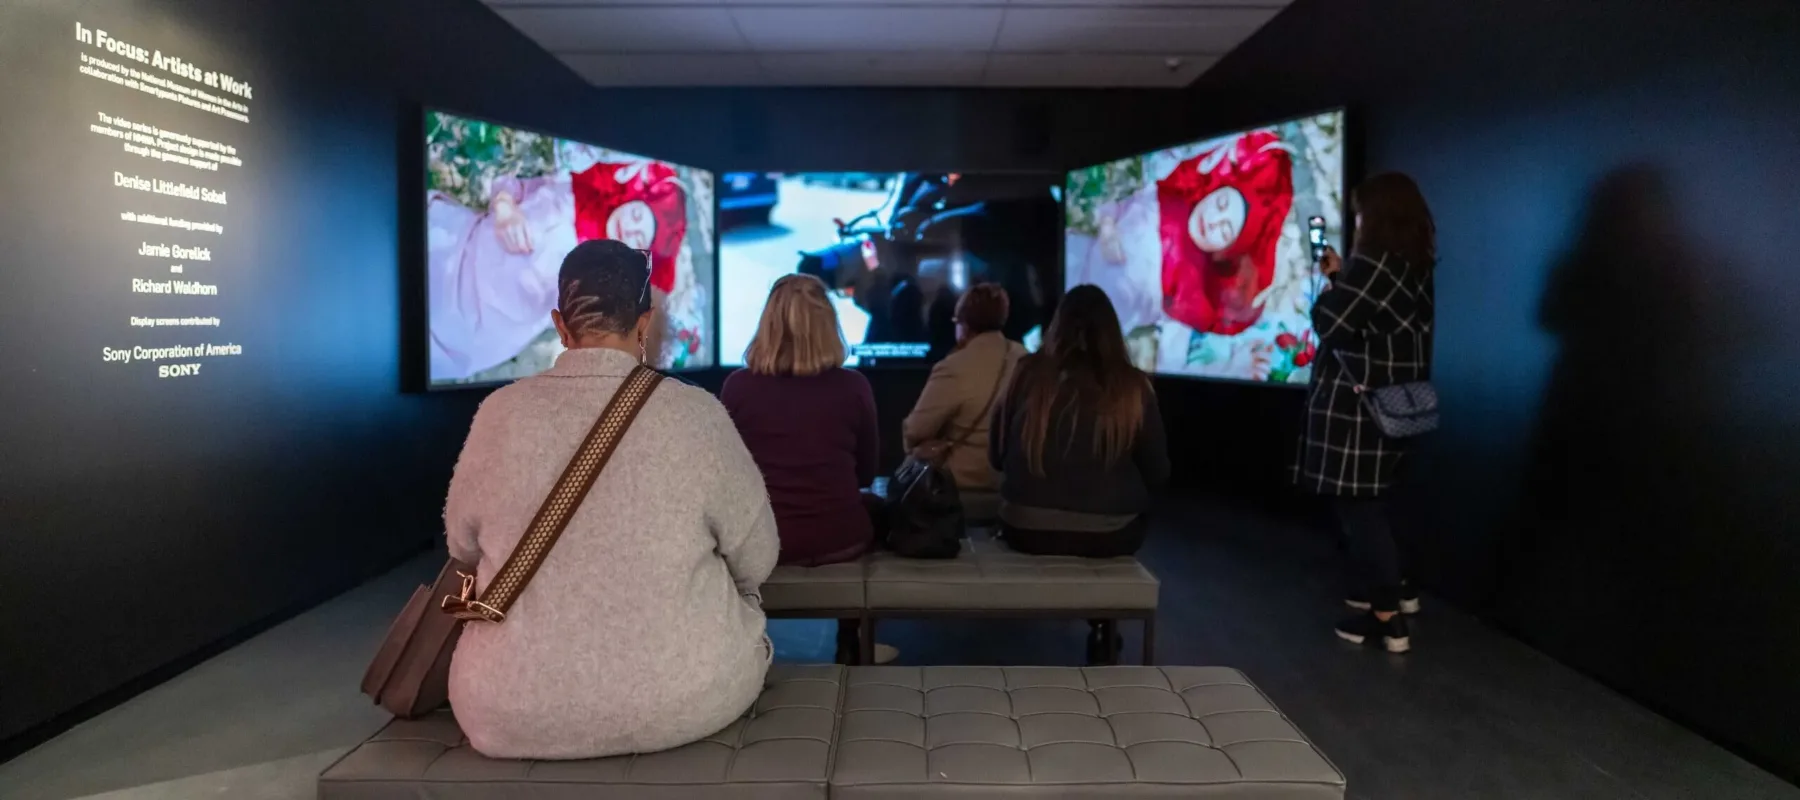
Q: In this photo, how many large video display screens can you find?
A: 3